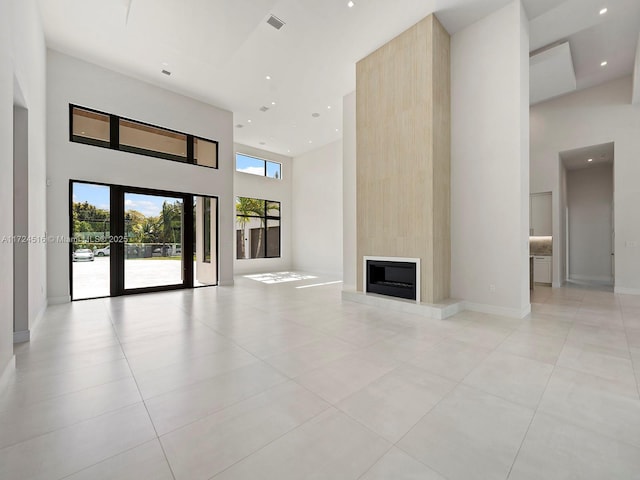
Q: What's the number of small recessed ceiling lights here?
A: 11